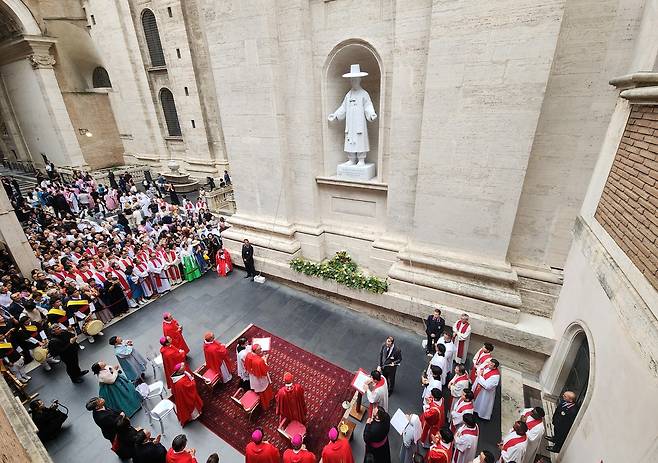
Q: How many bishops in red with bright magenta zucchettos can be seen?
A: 6